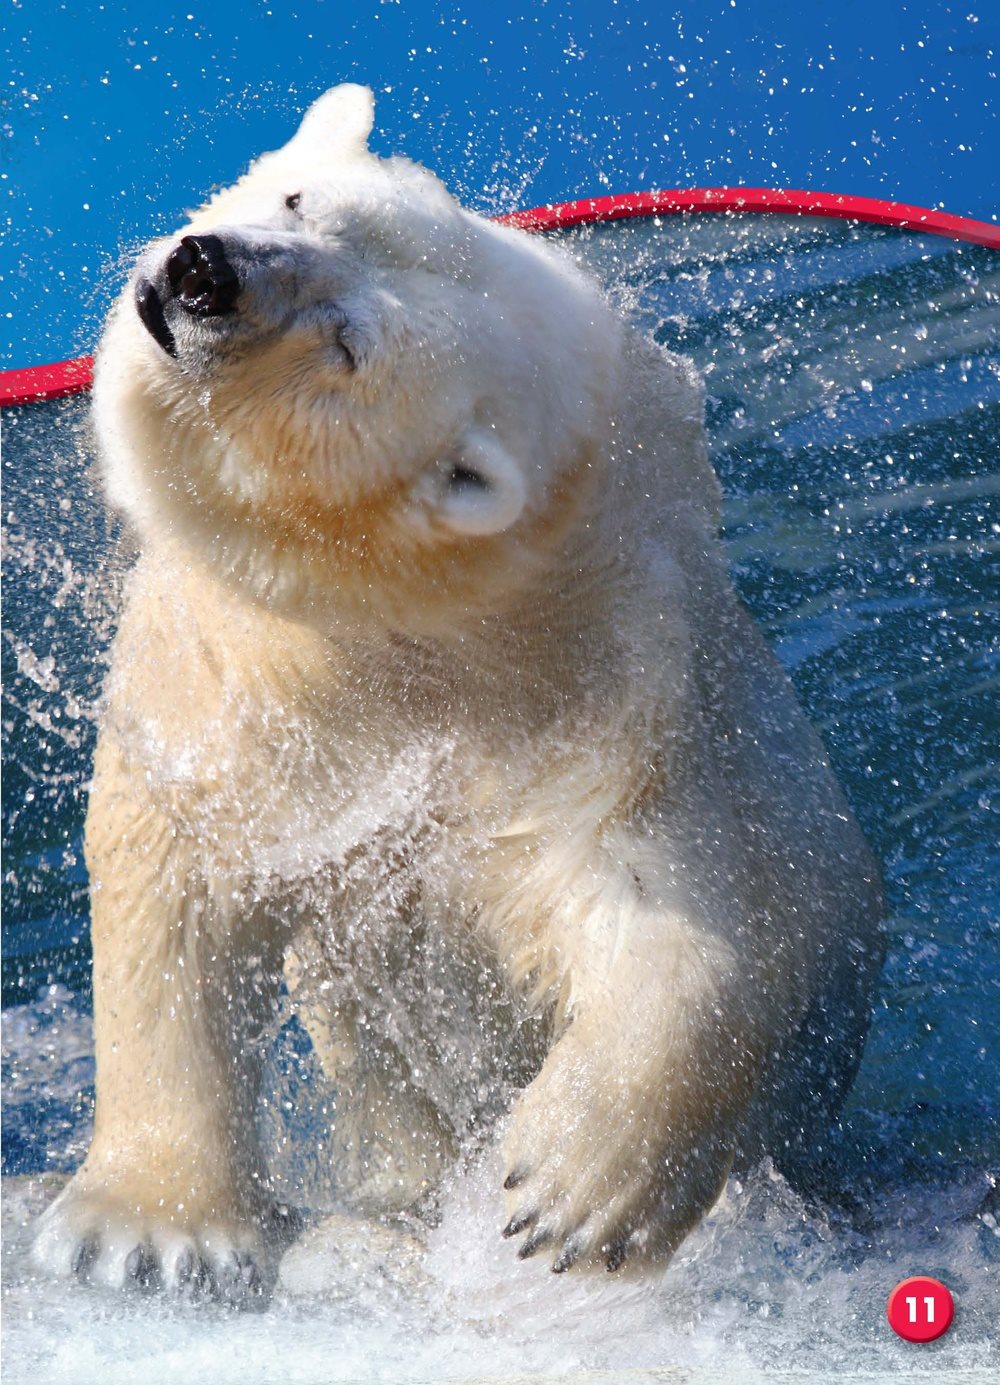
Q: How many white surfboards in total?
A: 0